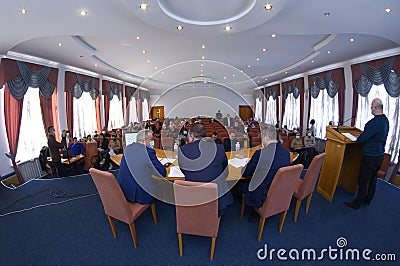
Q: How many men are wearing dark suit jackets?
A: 3